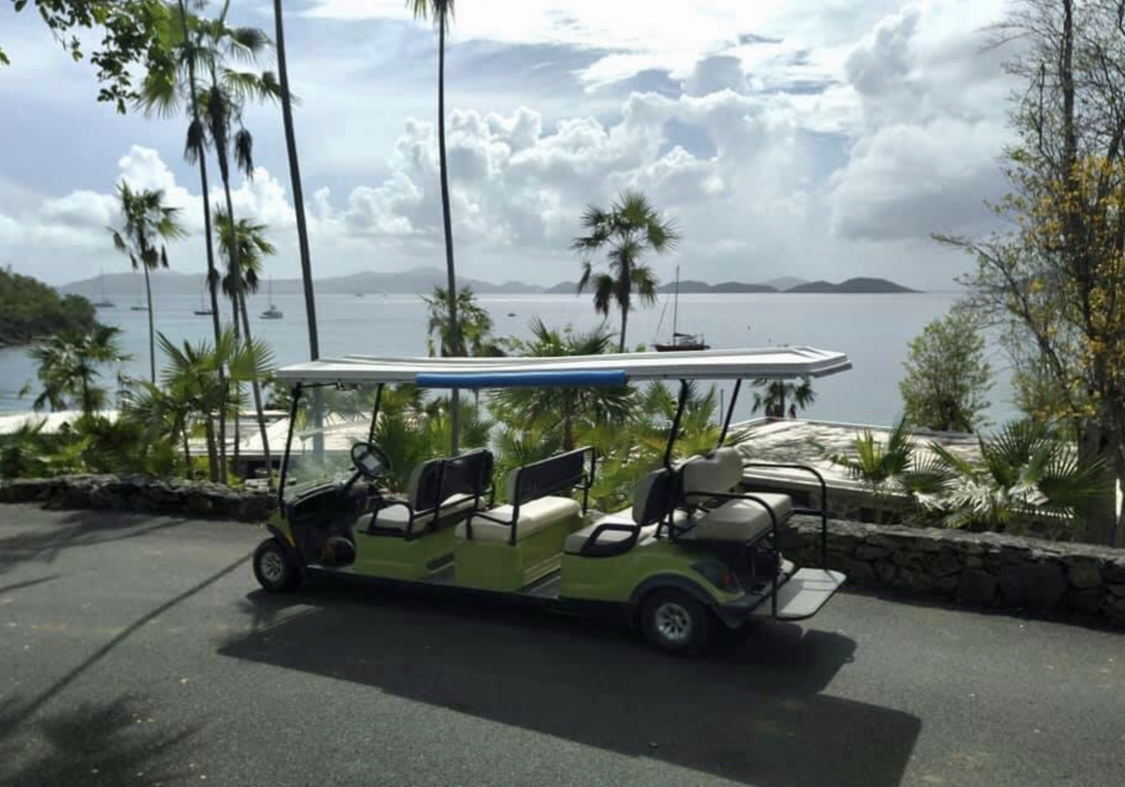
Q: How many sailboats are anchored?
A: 5